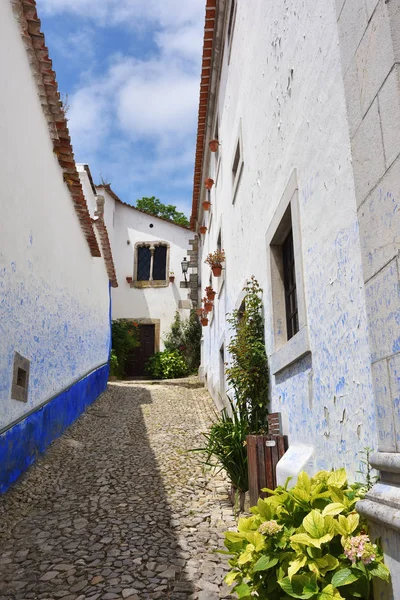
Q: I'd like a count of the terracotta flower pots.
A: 10